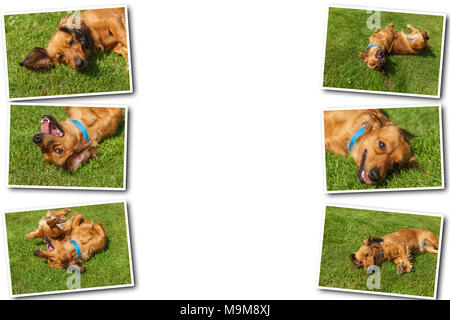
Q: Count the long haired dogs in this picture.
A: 6